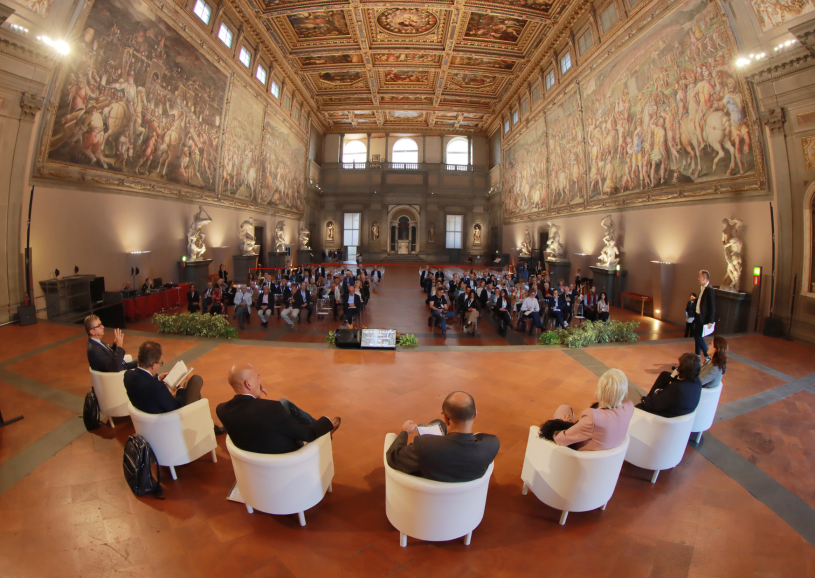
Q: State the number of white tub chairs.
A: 7